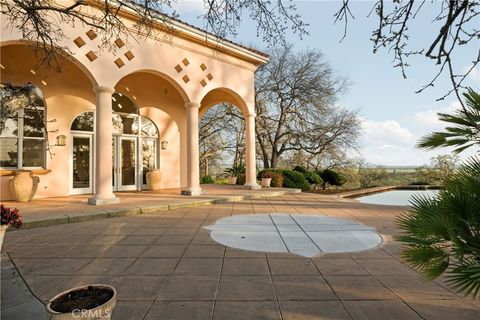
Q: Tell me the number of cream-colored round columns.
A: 3